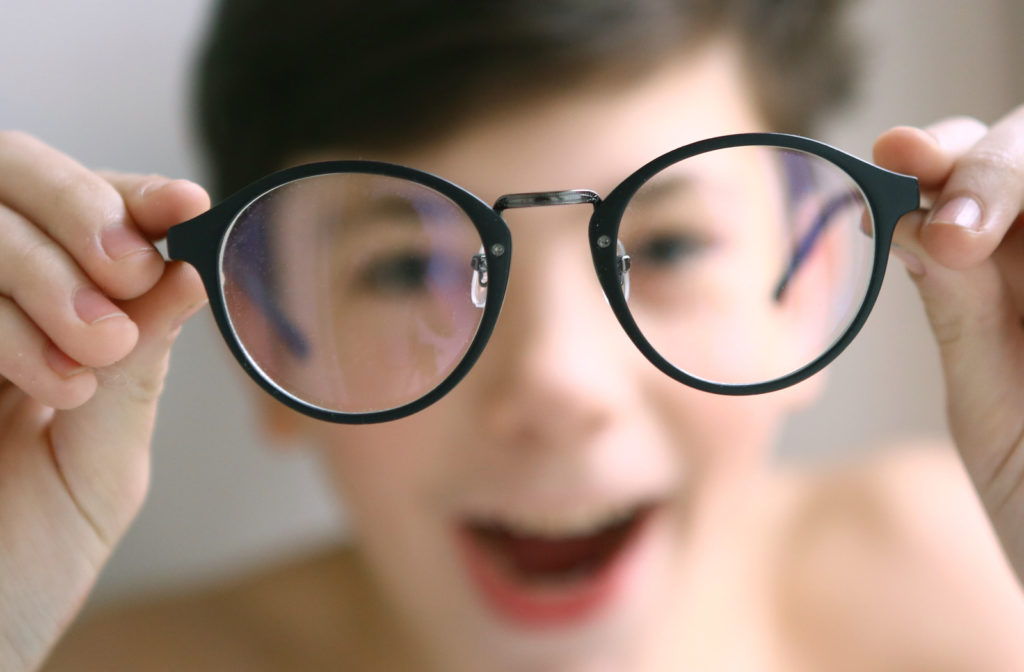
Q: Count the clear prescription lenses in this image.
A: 2